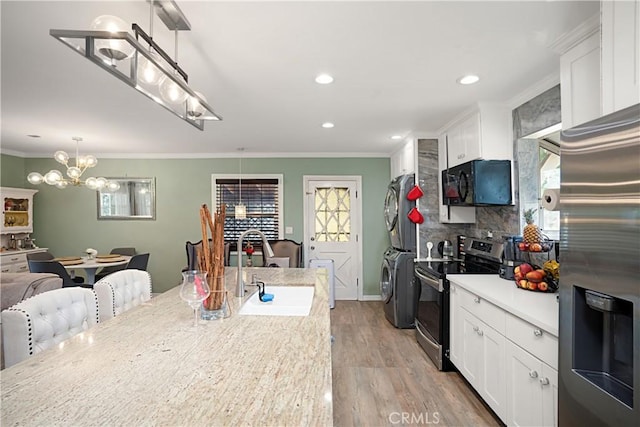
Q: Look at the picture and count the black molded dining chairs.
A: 4